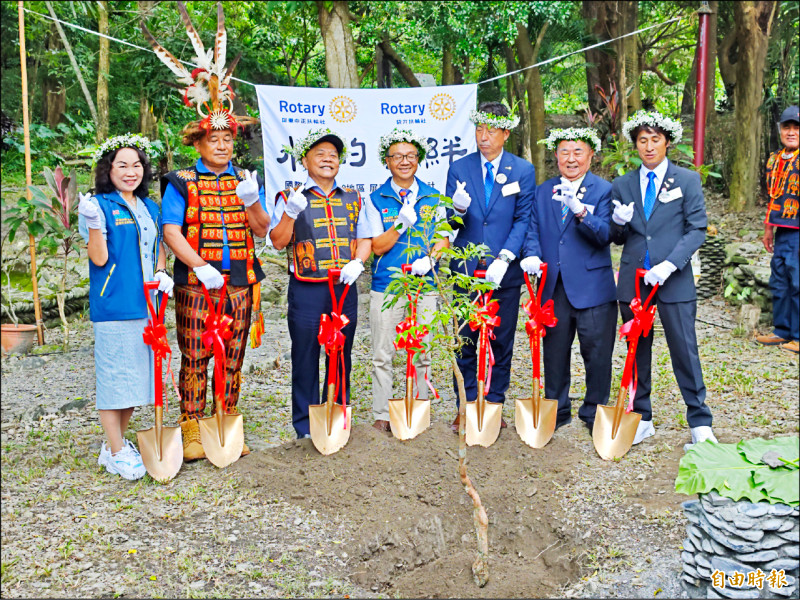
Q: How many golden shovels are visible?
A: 7